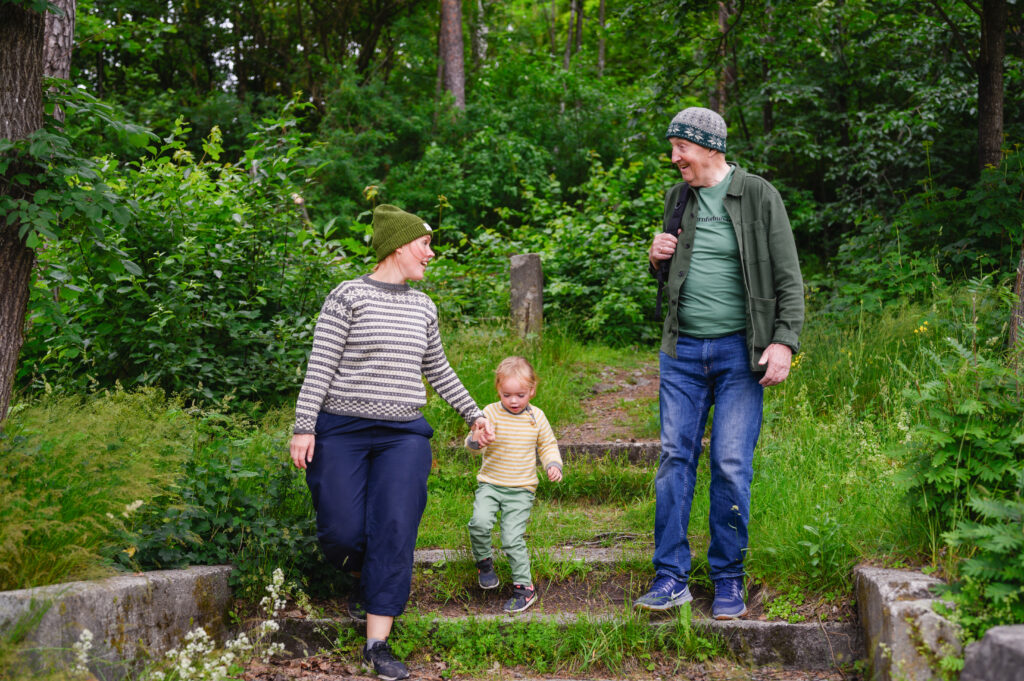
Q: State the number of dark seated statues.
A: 0